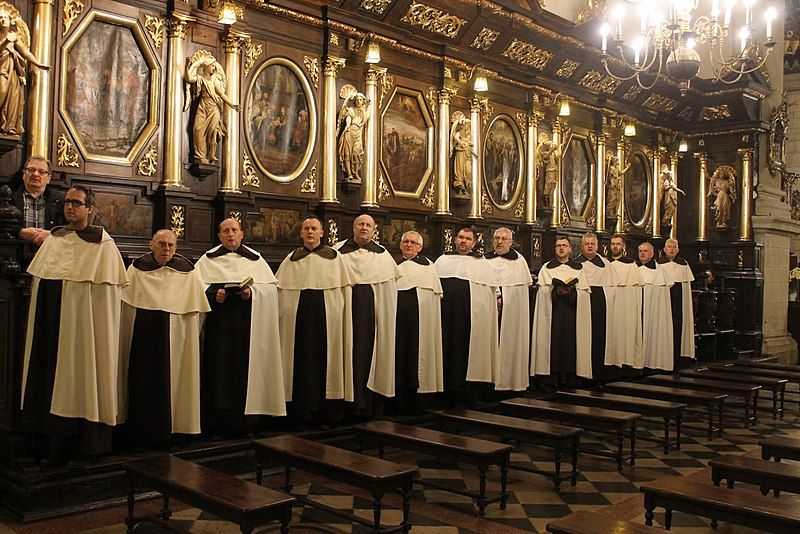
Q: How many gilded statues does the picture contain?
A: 8